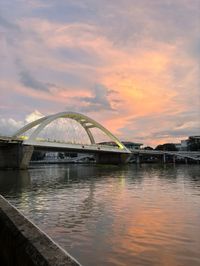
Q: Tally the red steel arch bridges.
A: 0